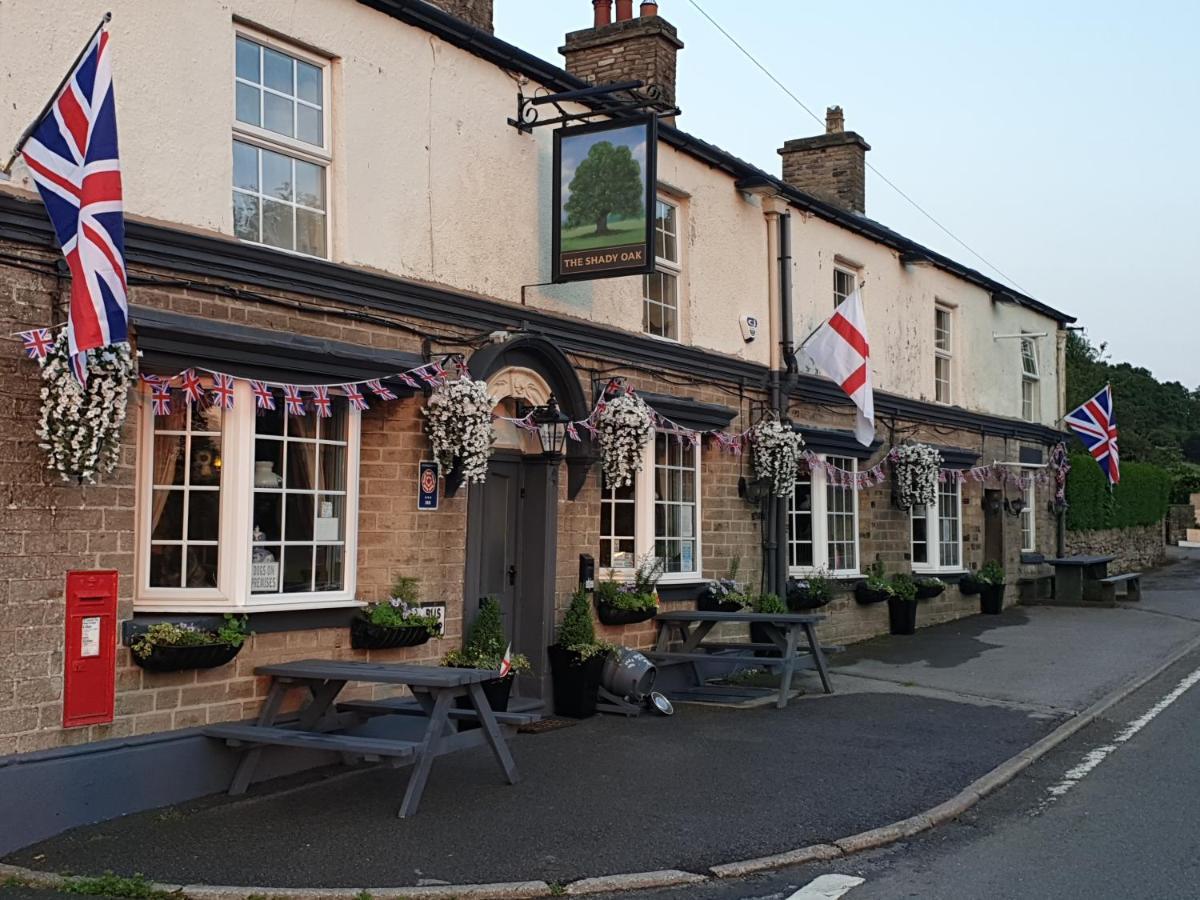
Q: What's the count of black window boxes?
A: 8